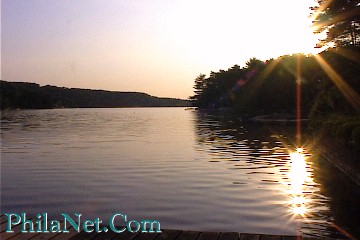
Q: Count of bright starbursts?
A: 2